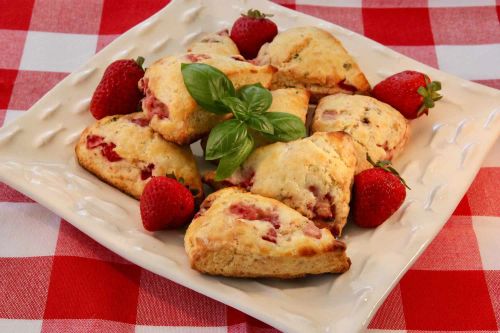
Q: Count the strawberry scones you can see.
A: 8